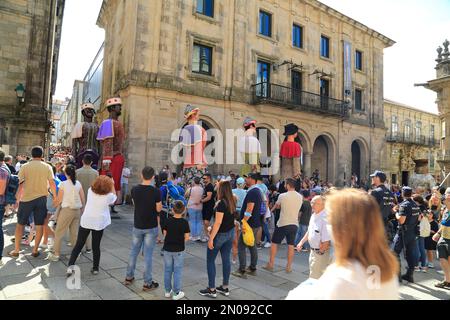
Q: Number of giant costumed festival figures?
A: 5